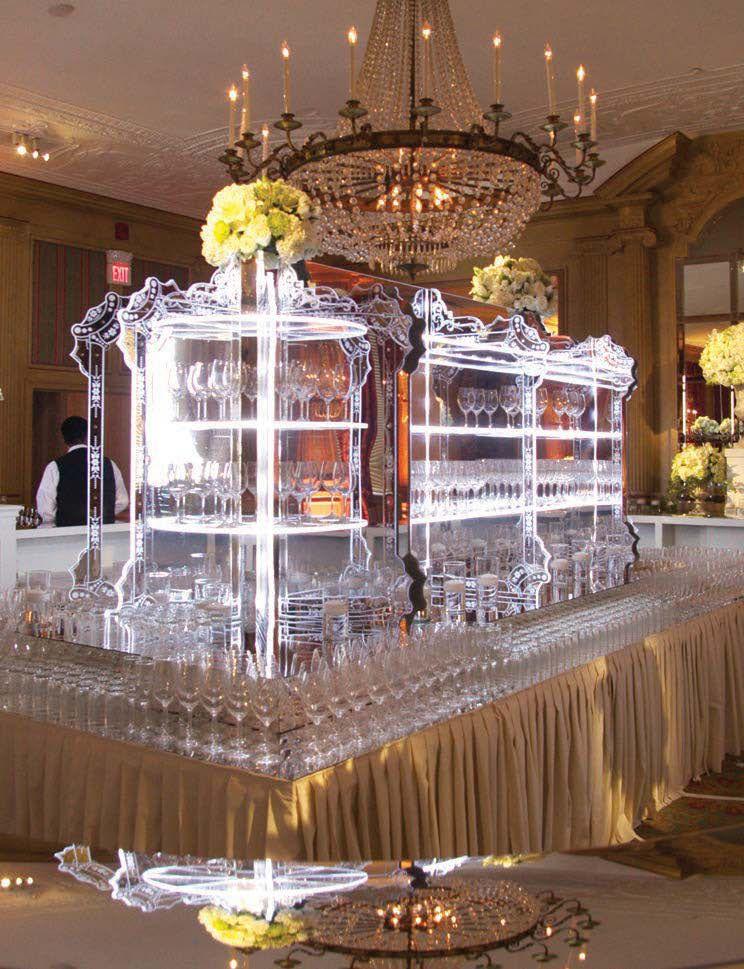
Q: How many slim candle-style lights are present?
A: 11